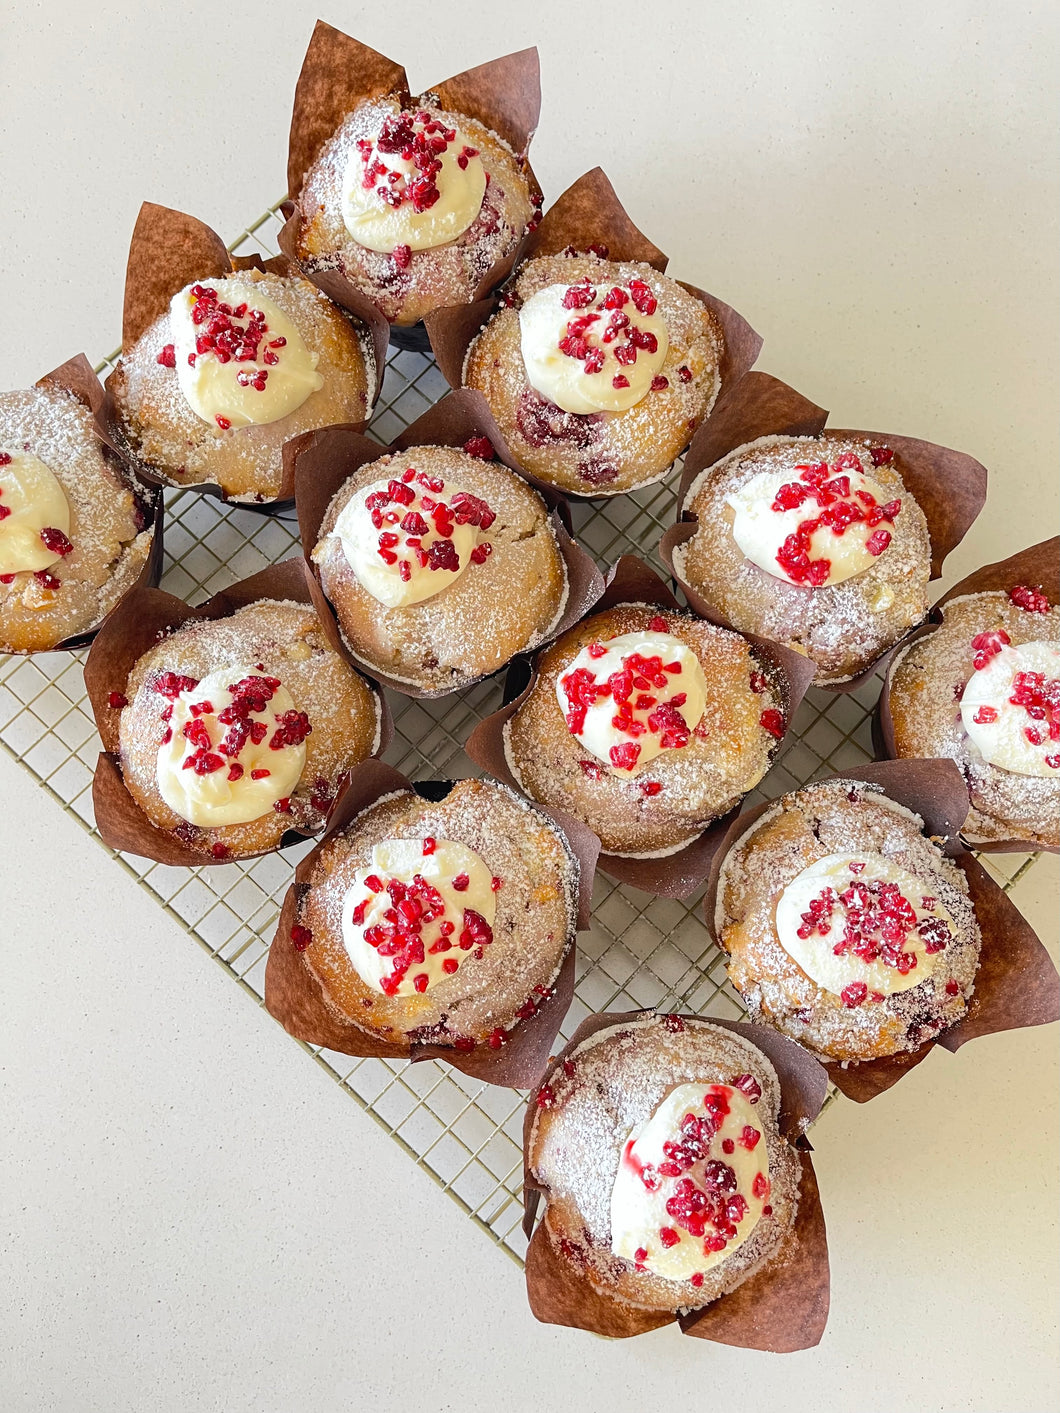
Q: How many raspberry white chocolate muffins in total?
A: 12